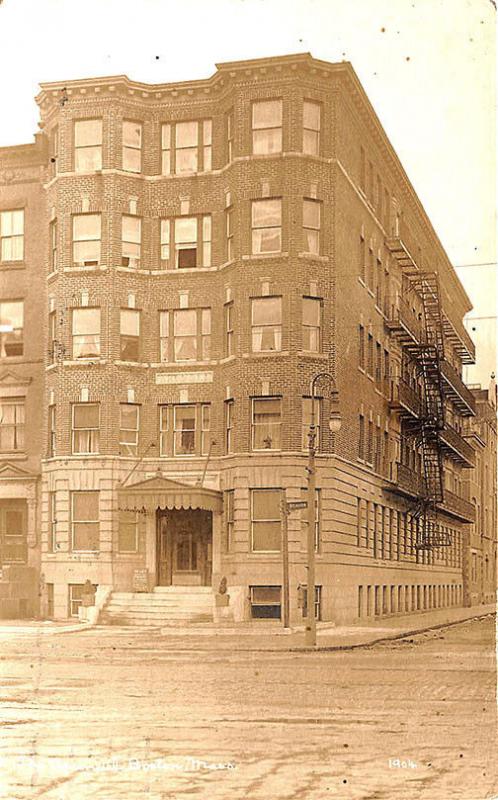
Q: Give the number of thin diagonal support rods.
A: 2